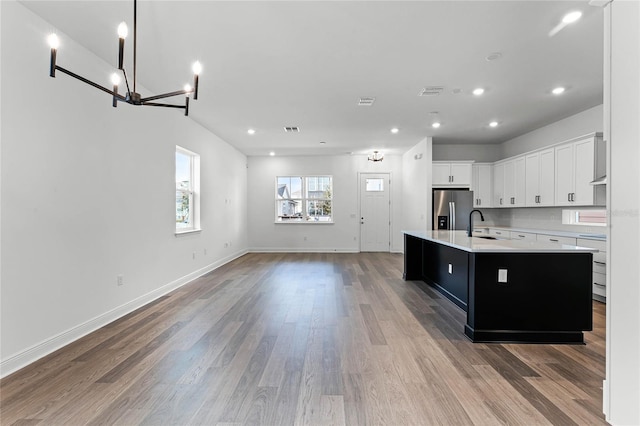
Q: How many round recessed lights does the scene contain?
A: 8